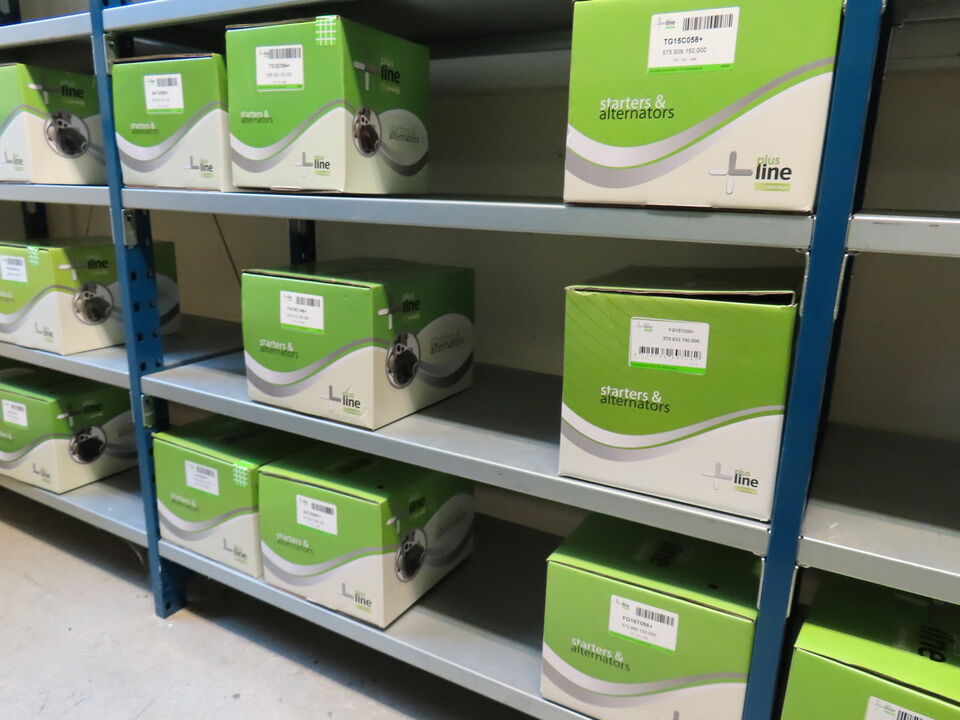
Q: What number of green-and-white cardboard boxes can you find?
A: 12